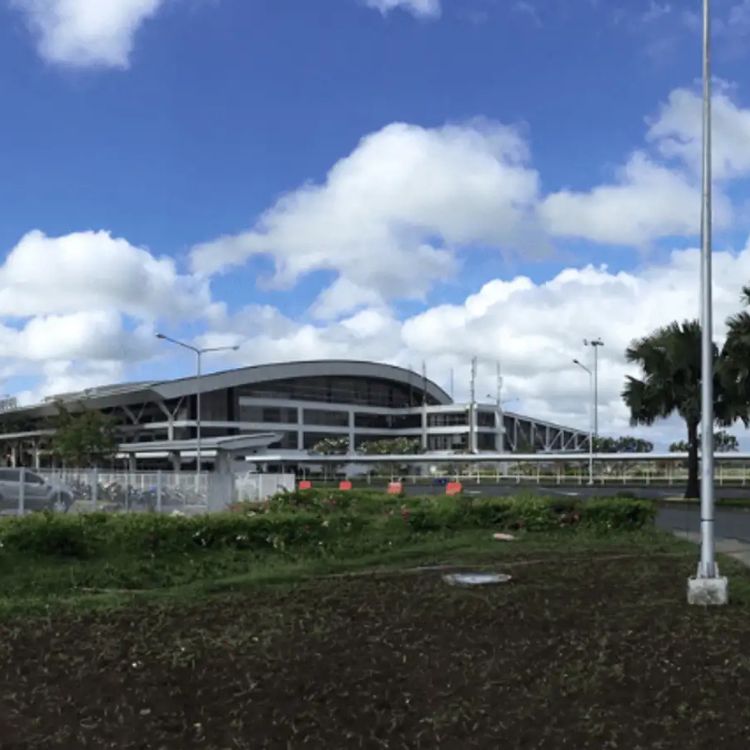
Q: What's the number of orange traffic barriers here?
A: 4